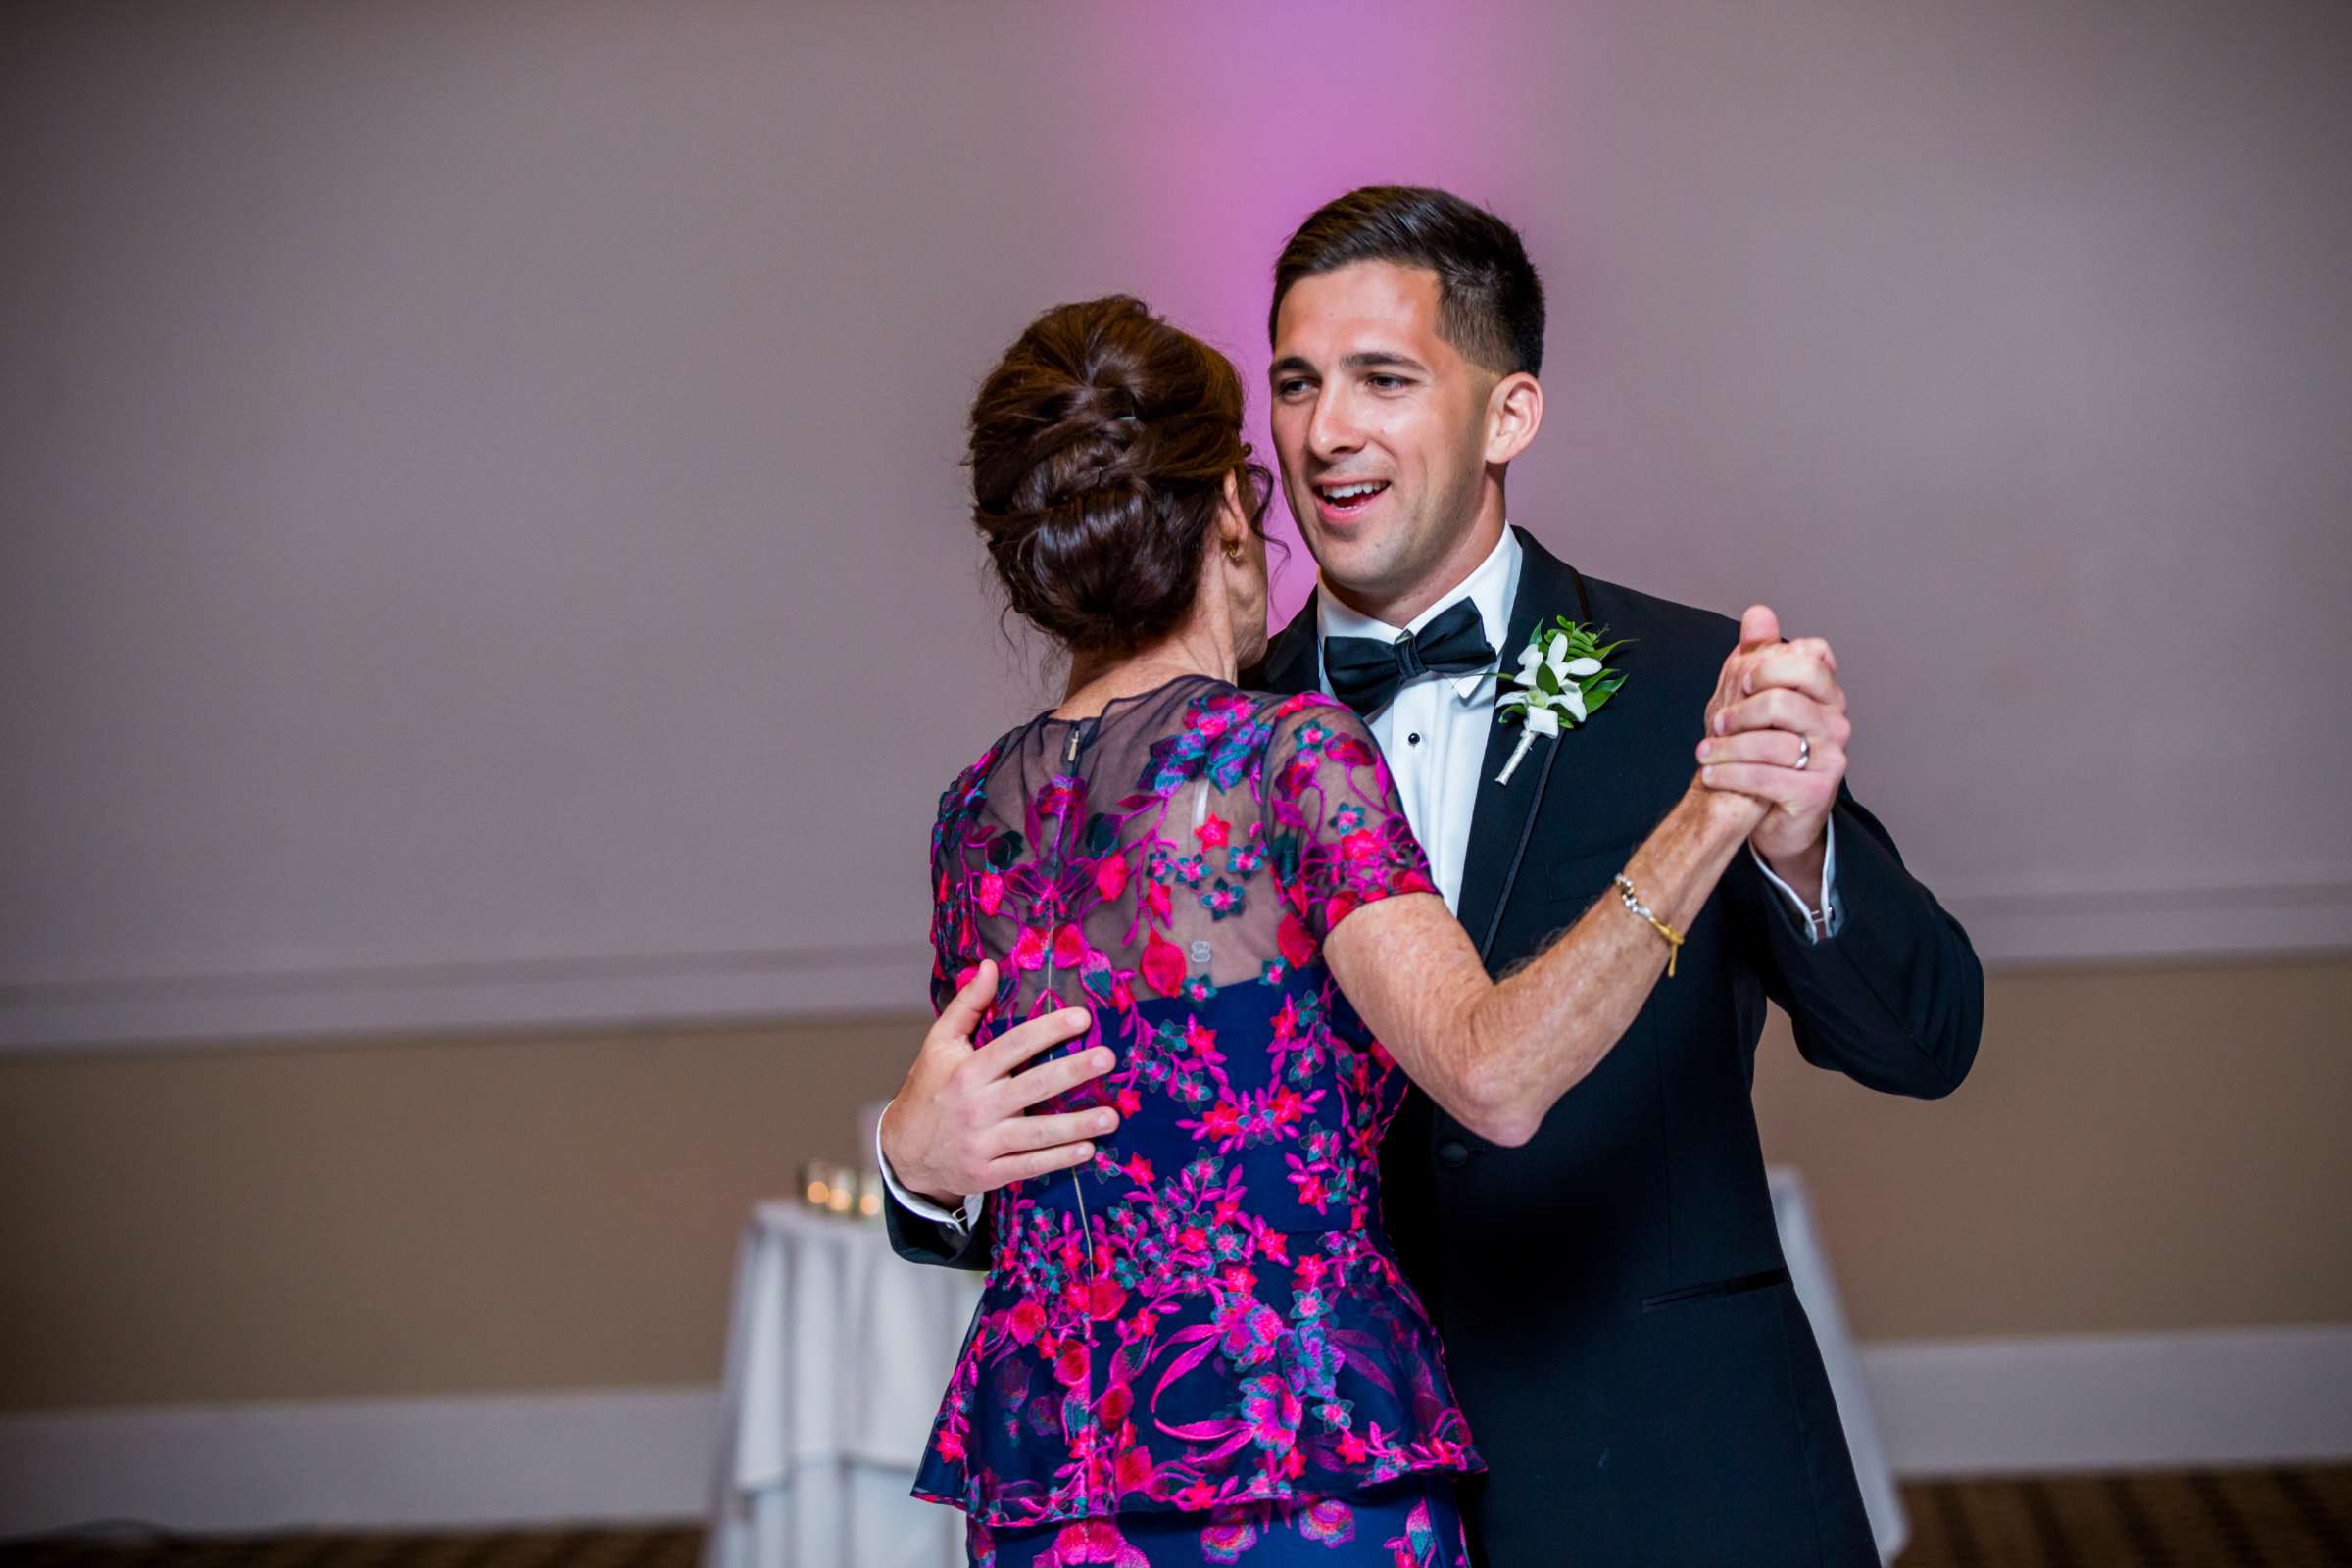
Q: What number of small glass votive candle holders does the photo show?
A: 3